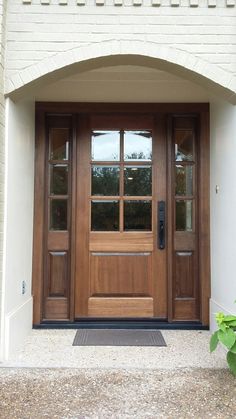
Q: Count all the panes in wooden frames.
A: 12